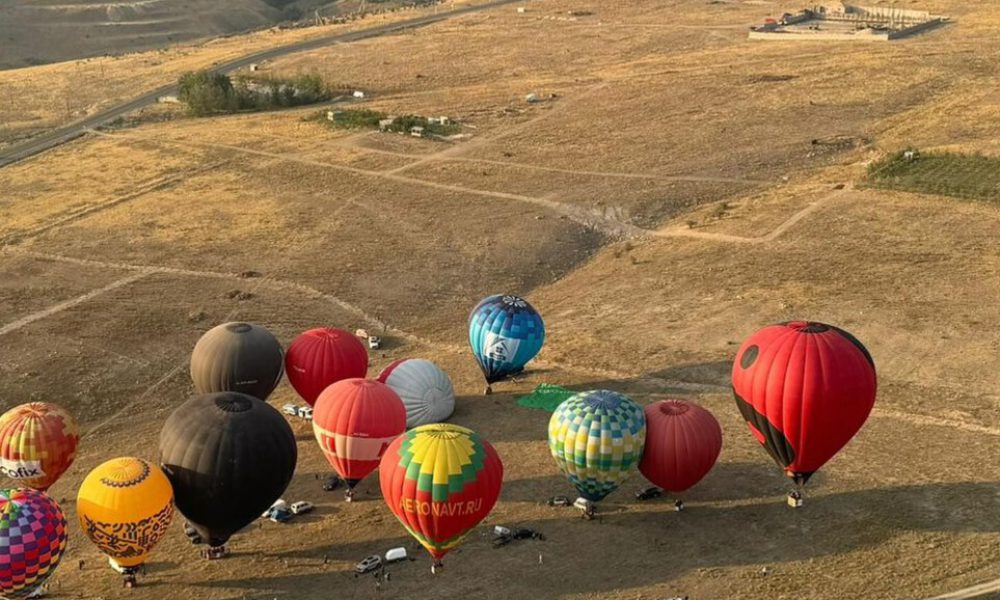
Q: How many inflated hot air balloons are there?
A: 13